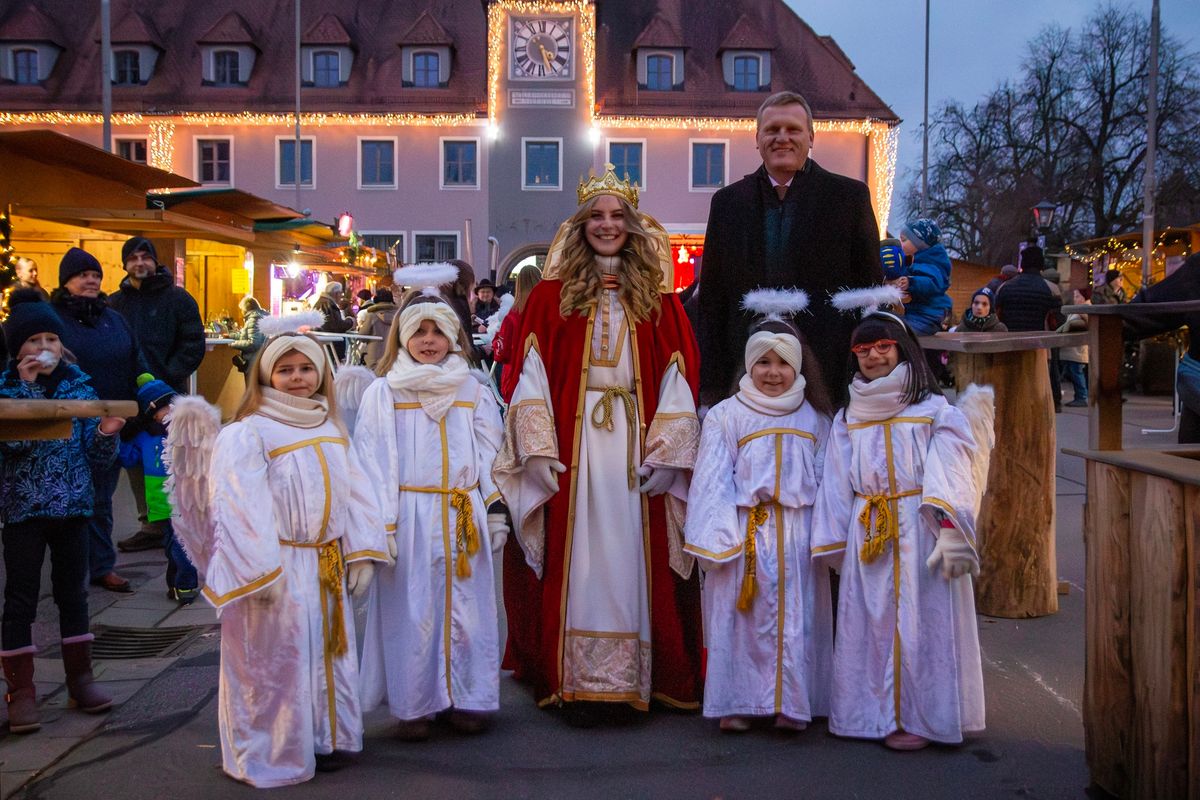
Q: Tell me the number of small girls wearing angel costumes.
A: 4